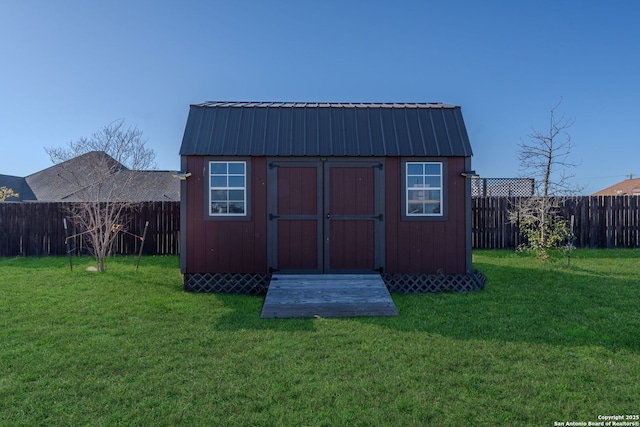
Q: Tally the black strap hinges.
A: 6